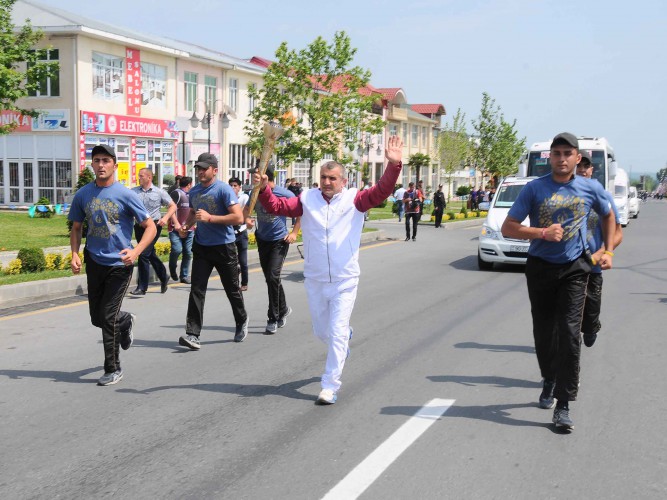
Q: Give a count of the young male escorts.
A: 5